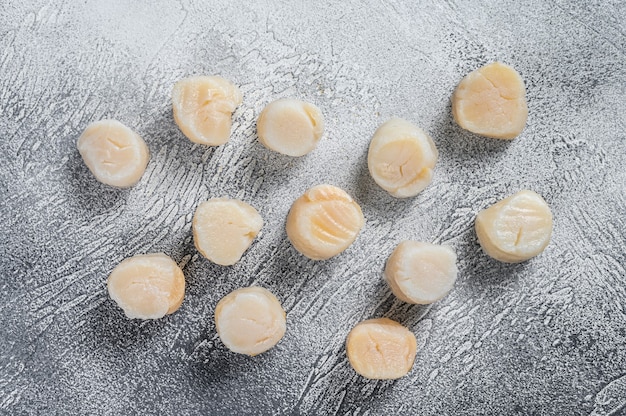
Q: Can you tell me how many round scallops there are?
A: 12